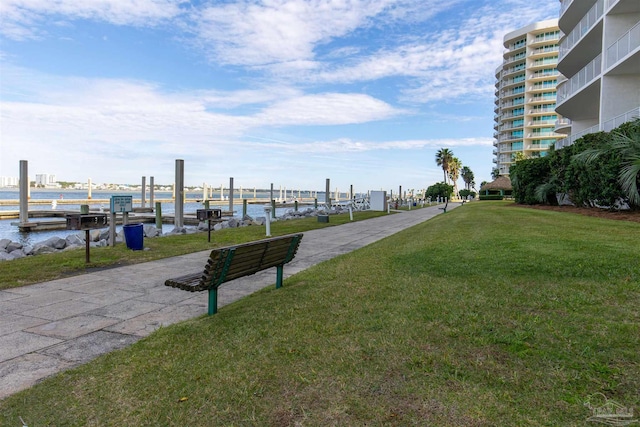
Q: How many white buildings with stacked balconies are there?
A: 2